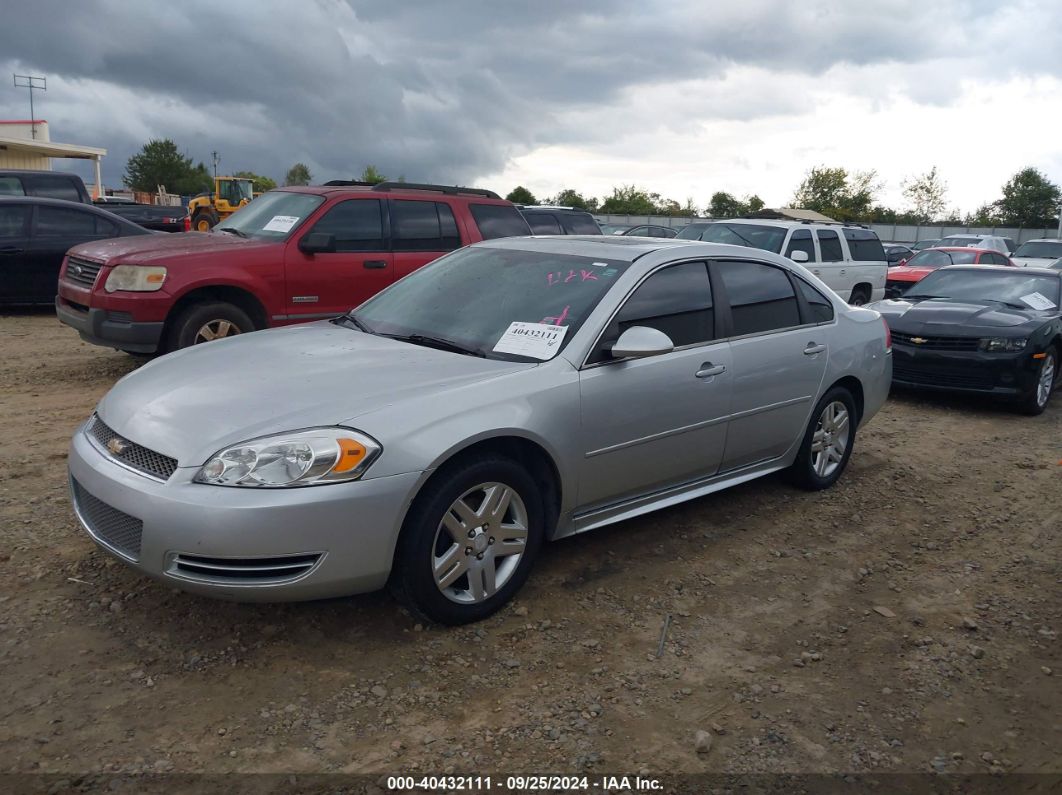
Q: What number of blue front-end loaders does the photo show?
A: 0